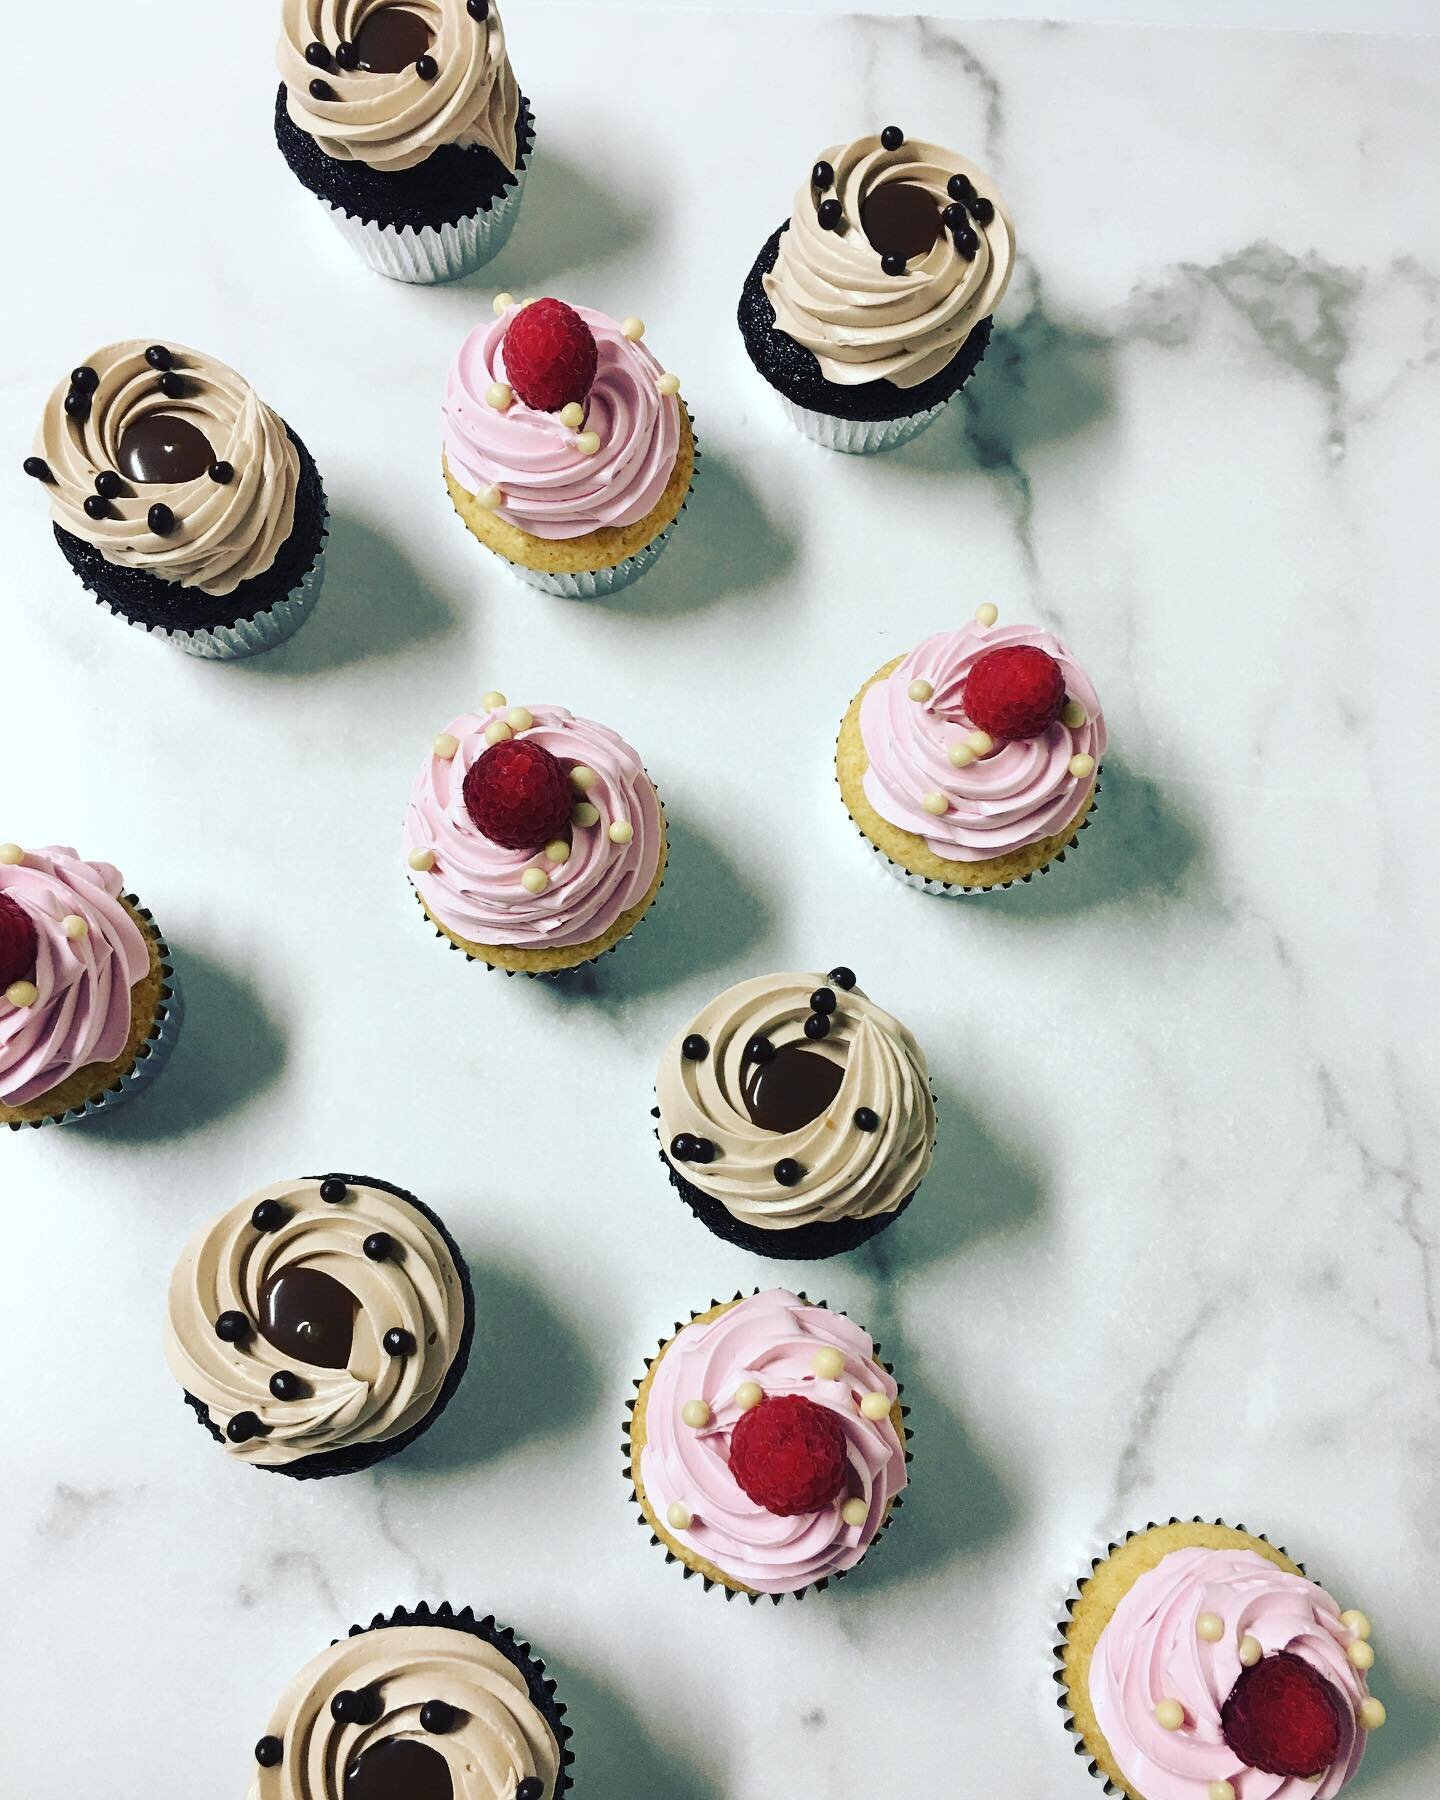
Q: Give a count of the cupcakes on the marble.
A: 12